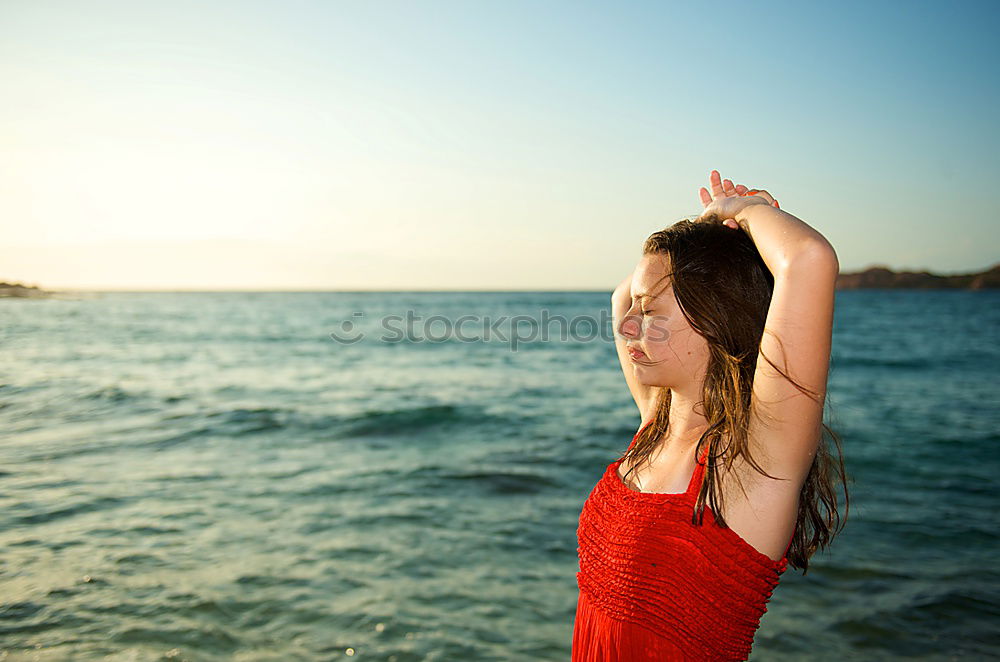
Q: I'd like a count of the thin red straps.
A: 2